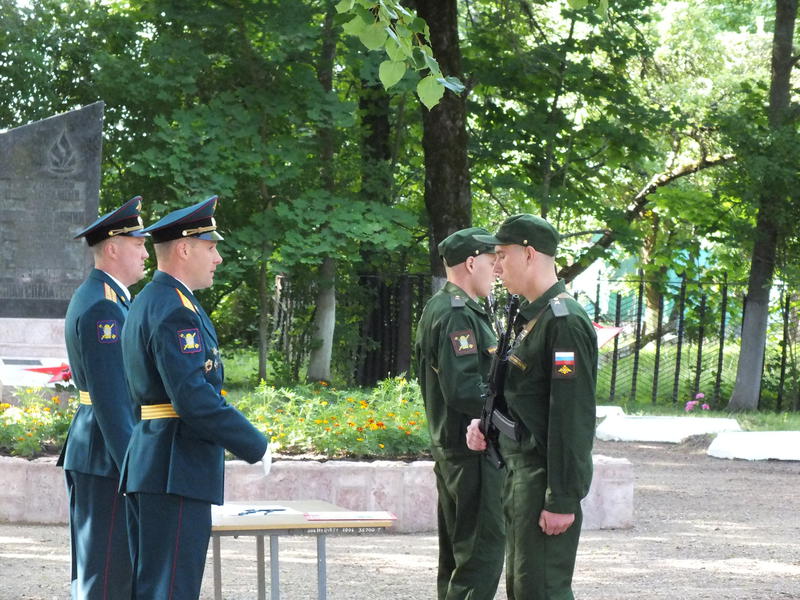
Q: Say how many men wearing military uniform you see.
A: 4